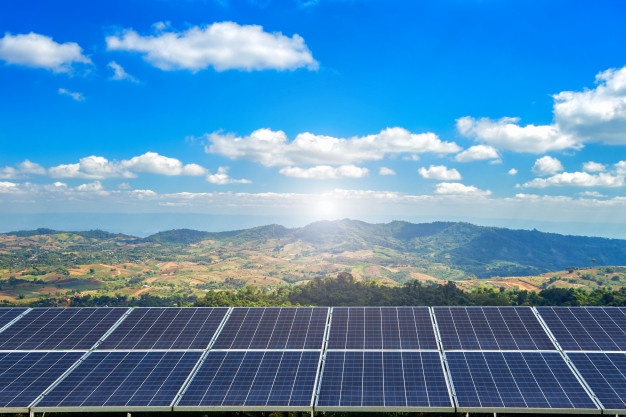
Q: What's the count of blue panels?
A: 13